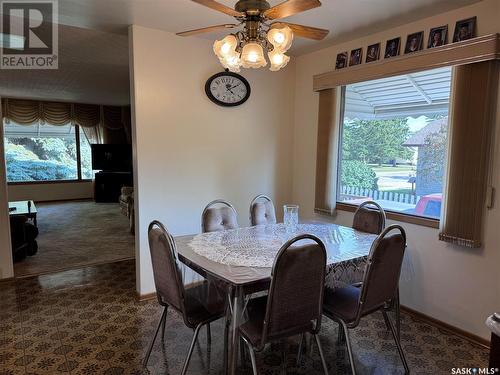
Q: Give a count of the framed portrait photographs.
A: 7